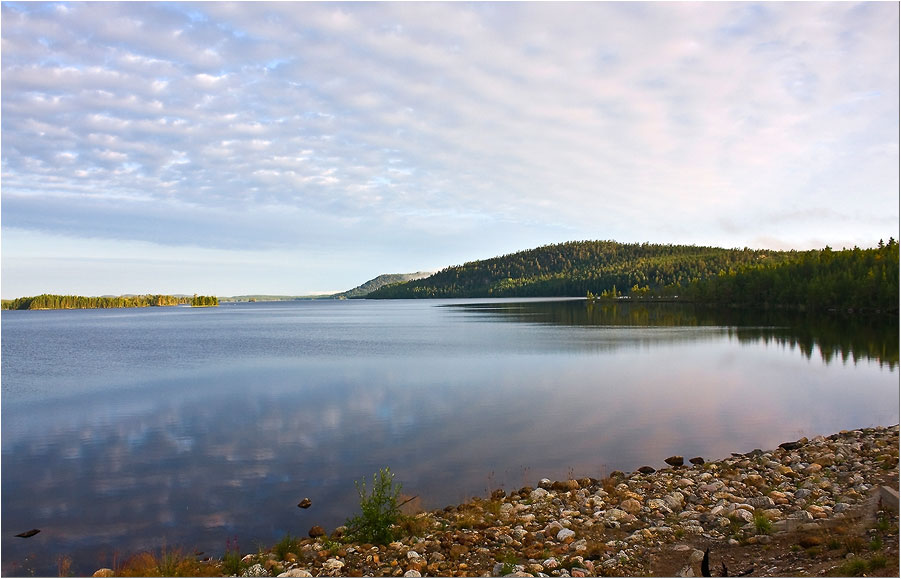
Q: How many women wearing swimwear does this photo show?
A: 0